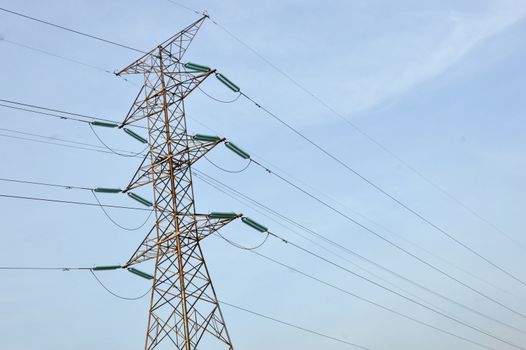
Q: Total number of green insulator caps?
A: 12